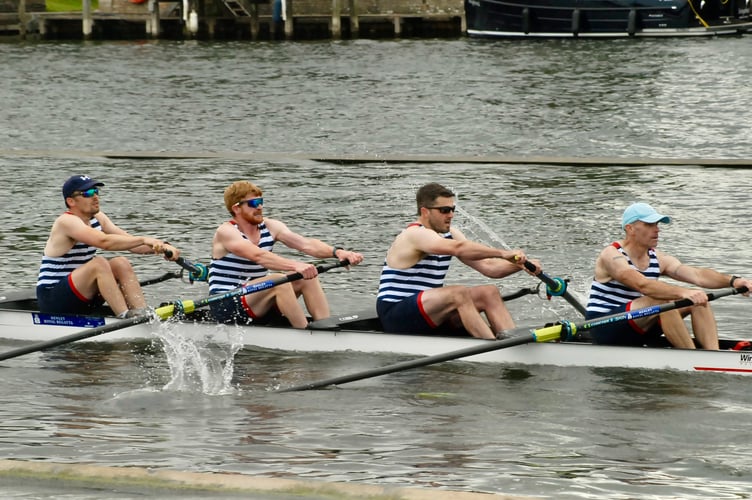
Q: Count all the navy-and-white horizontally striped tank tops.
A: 4